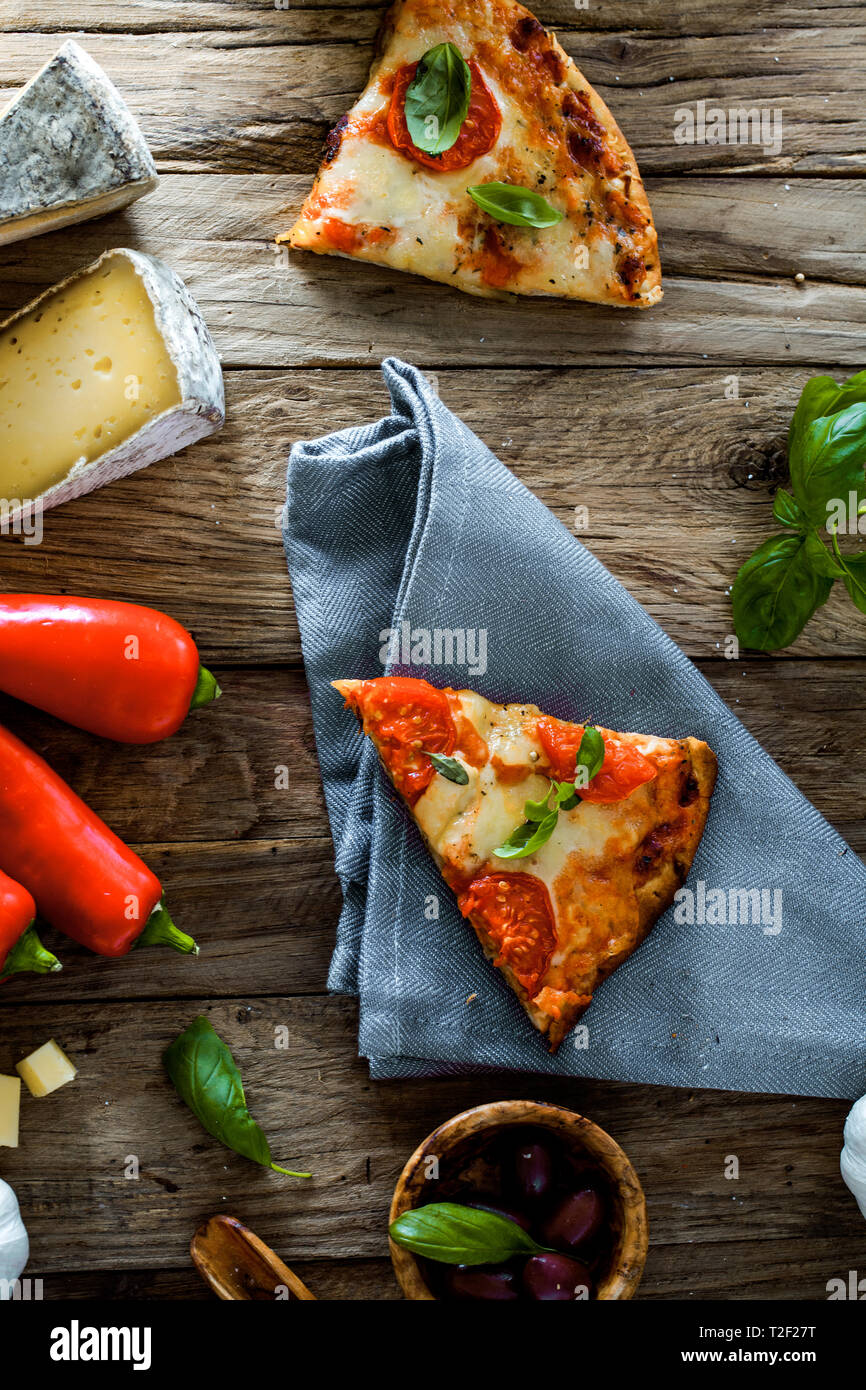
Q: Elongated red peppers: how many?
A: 3